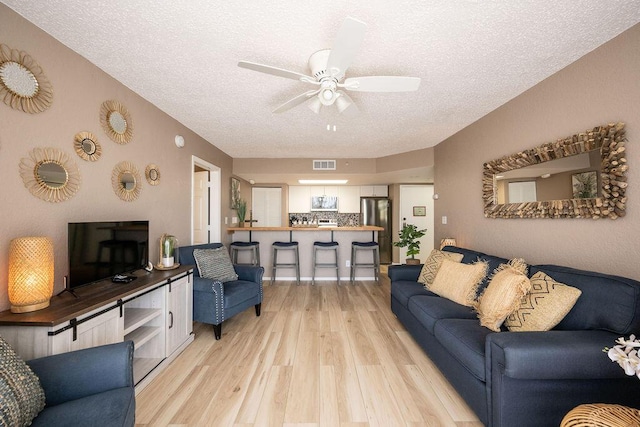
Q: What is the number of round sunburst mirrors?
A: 6